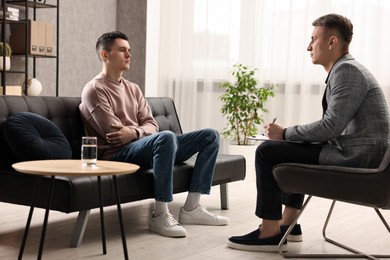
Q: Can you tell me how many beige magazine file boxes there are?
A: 3